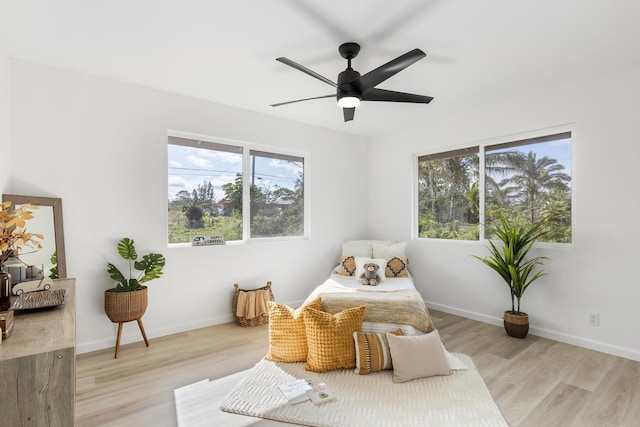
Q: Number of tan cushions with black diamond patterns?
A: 2